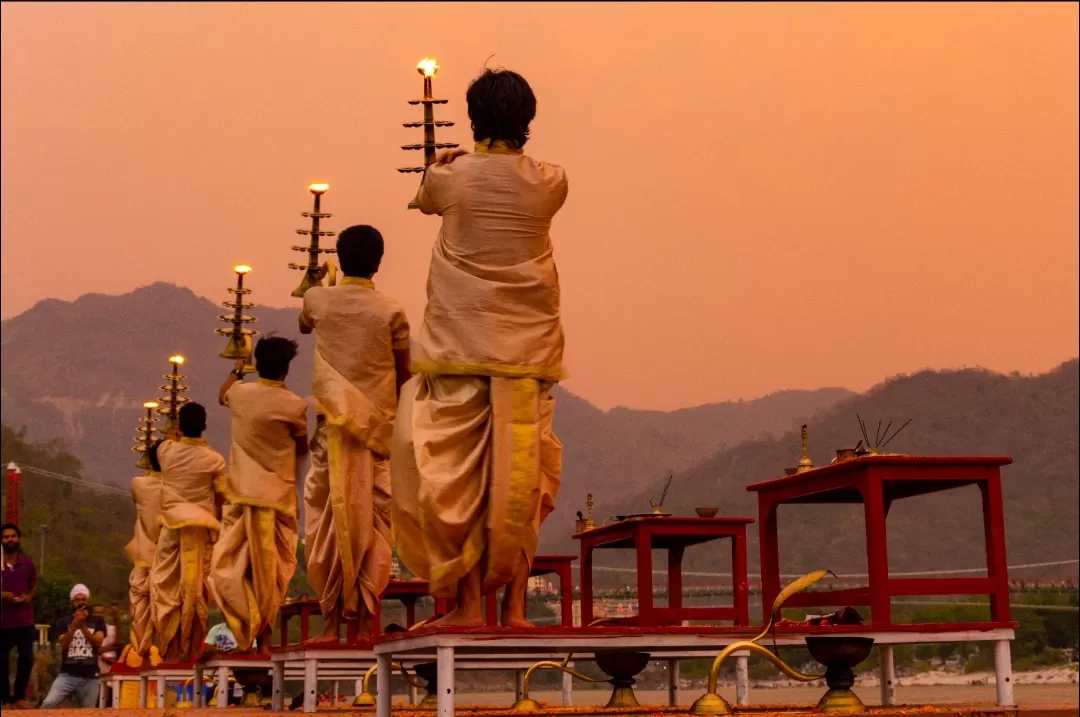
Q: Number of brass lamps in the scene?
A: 5